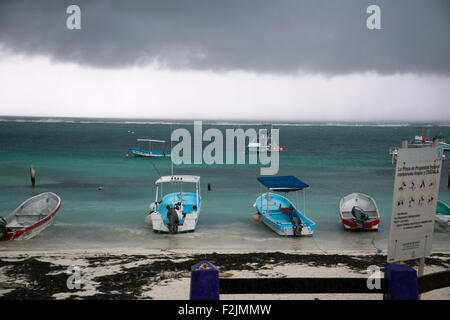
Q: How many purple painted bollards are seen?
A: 2